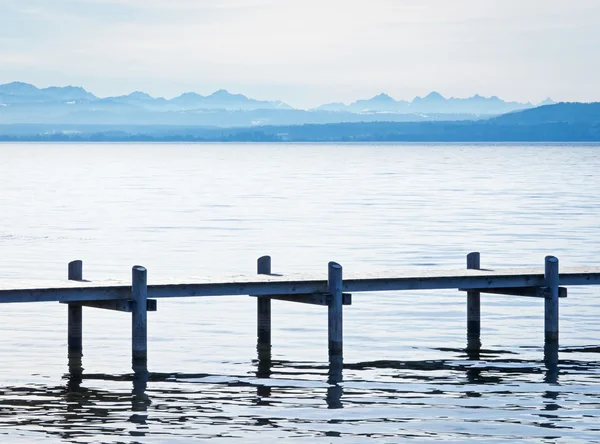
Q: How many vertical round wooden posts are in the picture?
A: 6